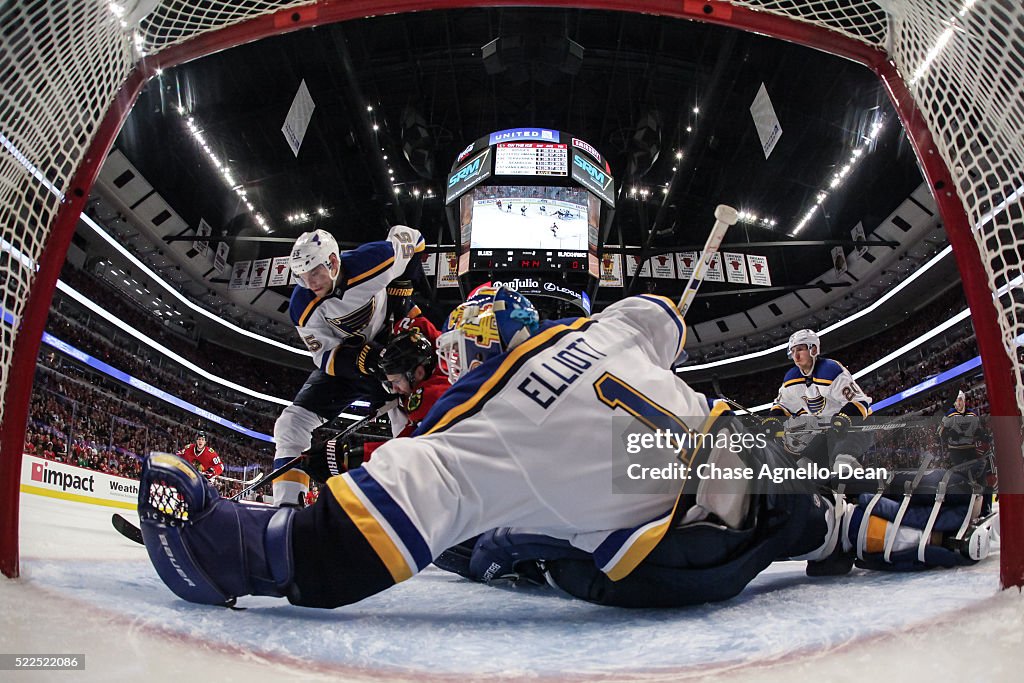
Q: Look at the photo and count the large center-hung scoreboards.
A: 1